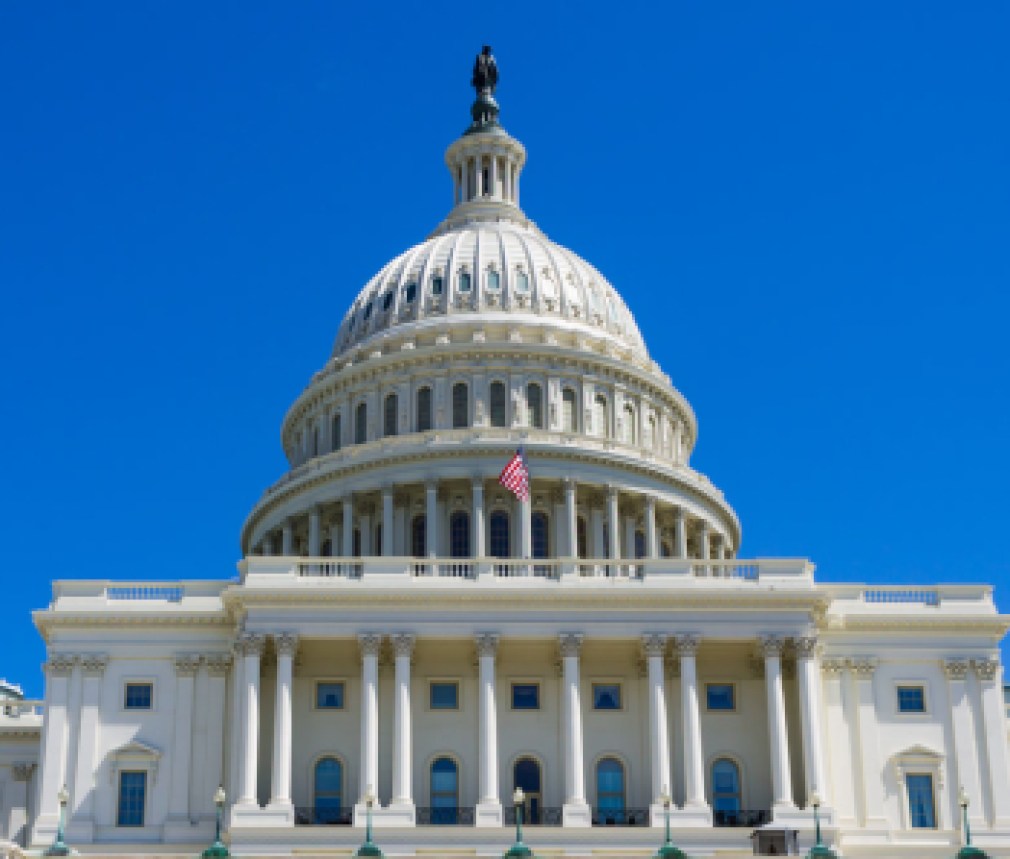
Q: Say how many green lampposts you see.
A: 7